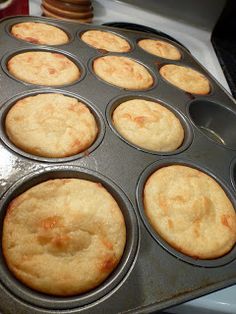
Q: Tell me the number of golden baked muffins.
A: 10